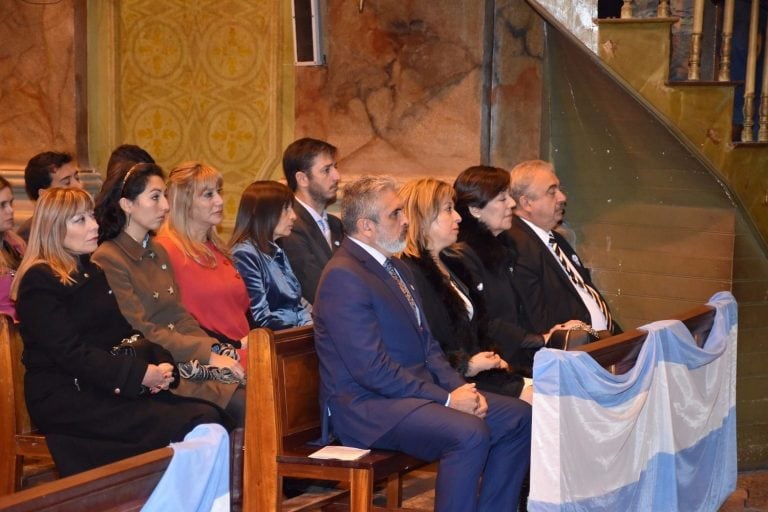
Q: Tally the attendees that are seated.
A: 12